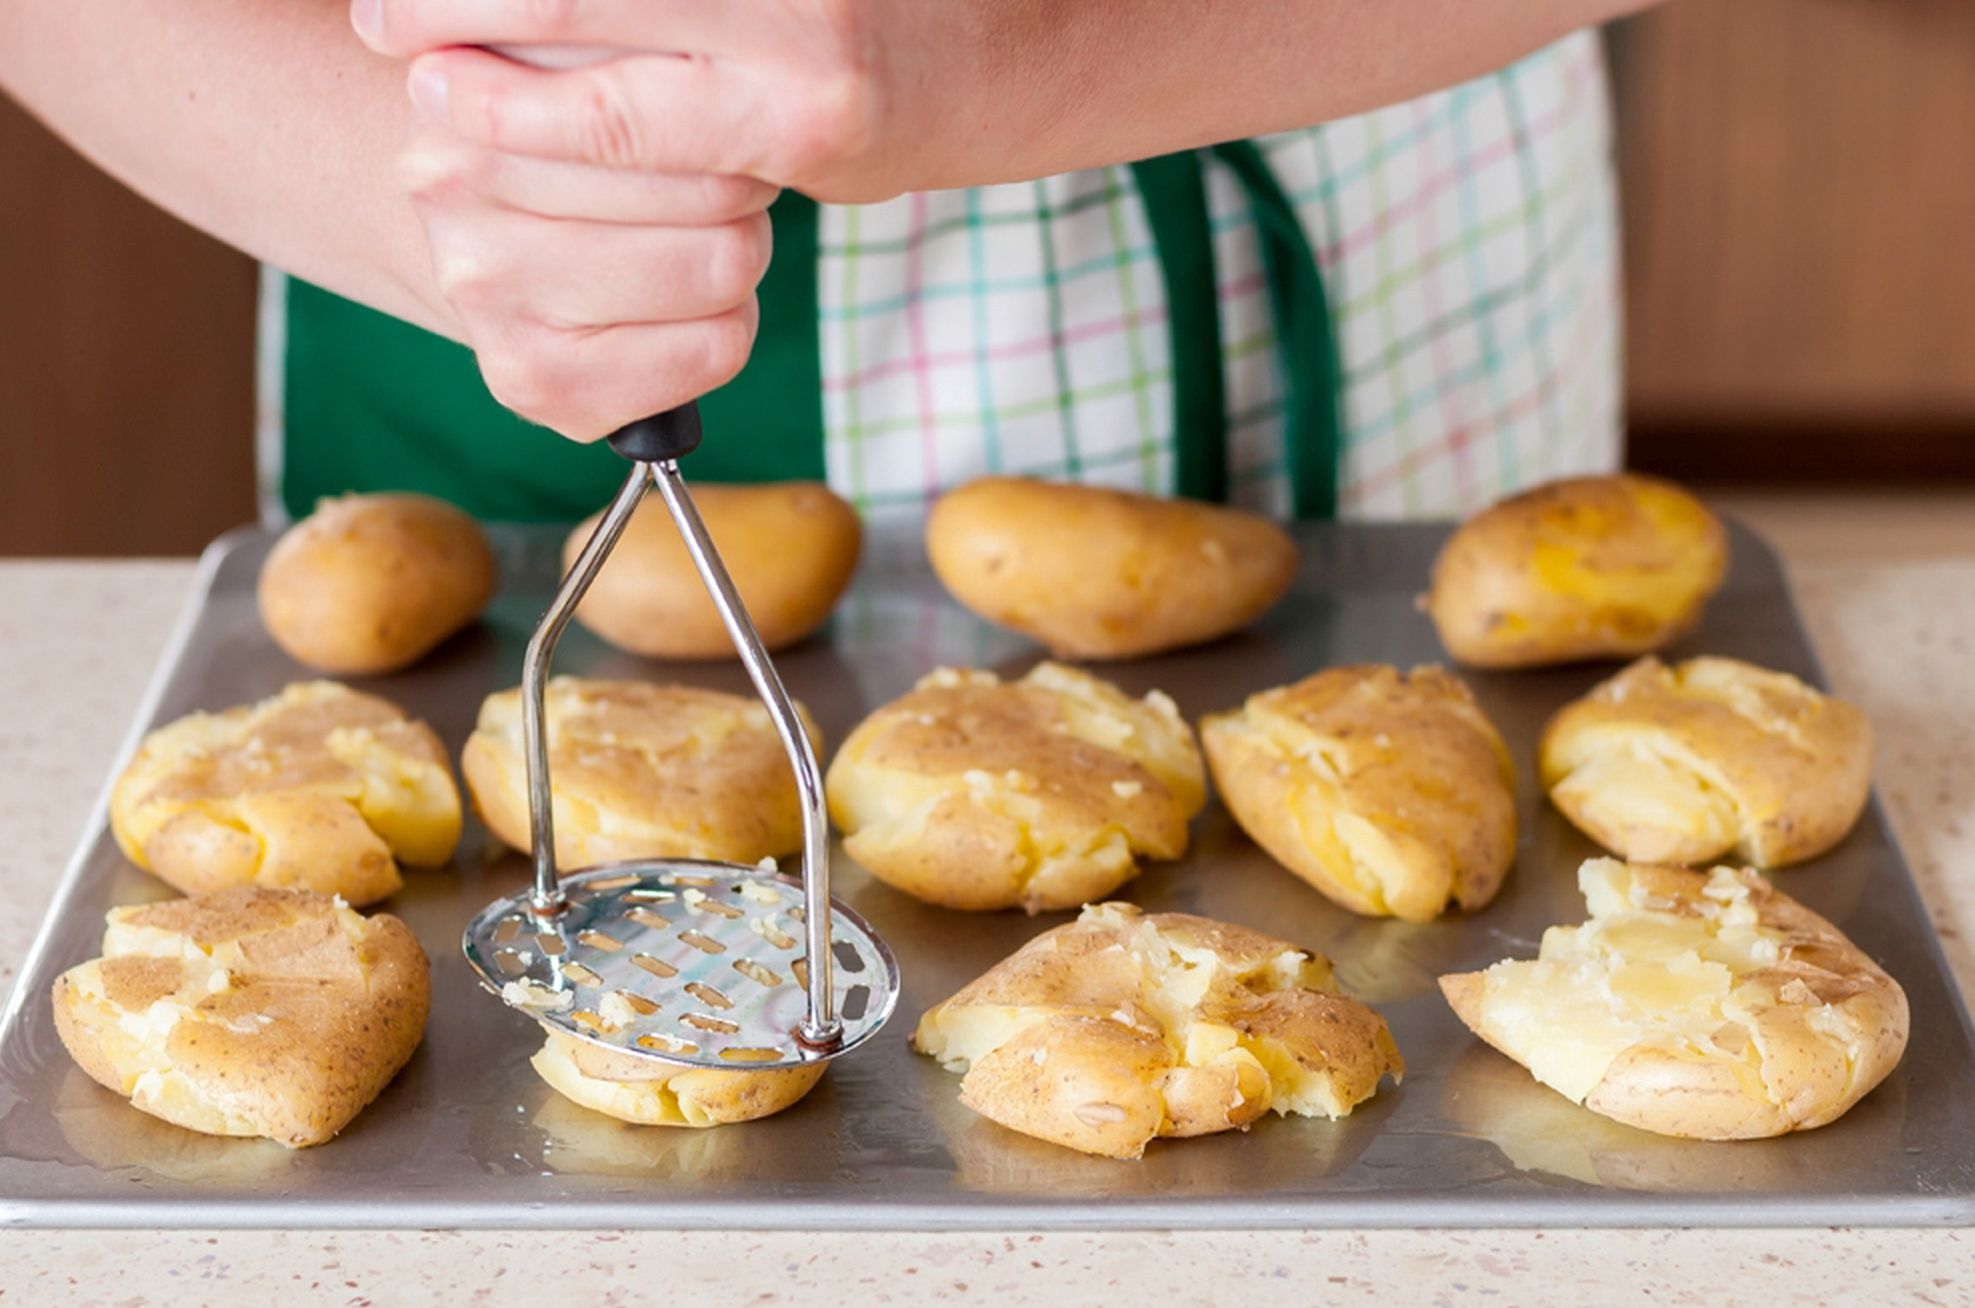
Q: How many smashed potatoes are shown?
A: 9